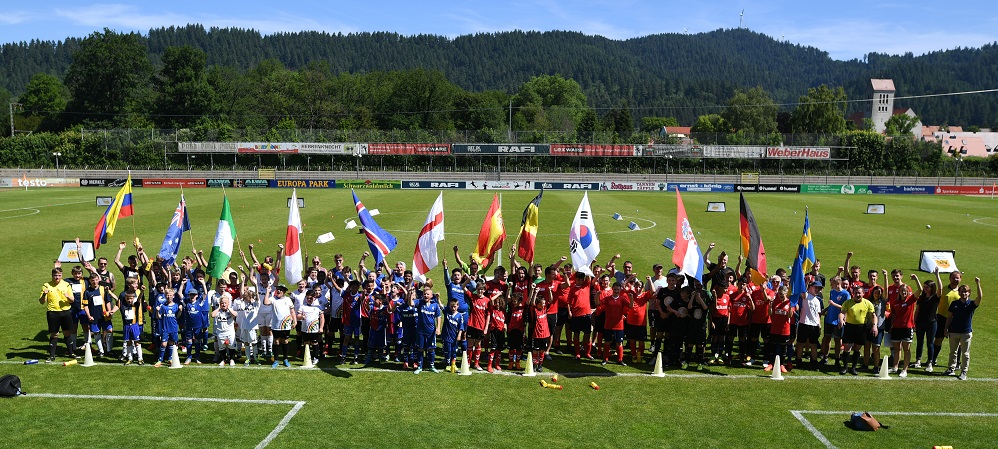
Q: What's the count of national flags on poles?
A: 12